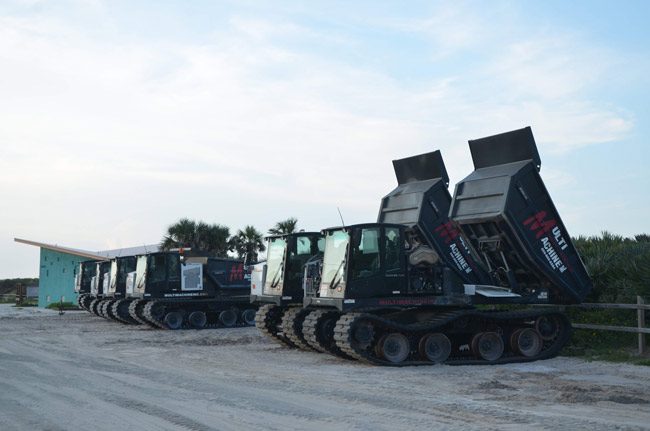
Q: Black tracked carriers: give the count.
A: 6